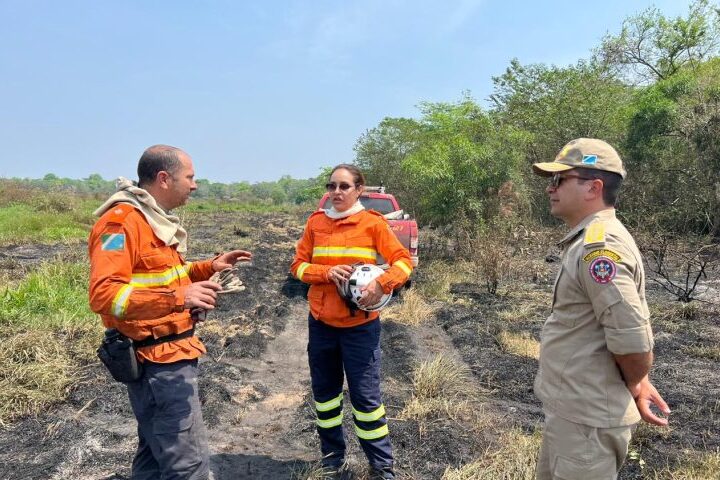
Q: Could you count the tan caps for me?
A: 1